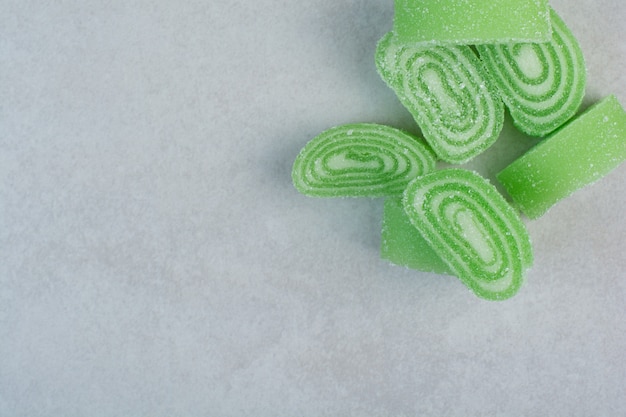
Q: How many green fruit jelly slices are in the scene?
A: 7